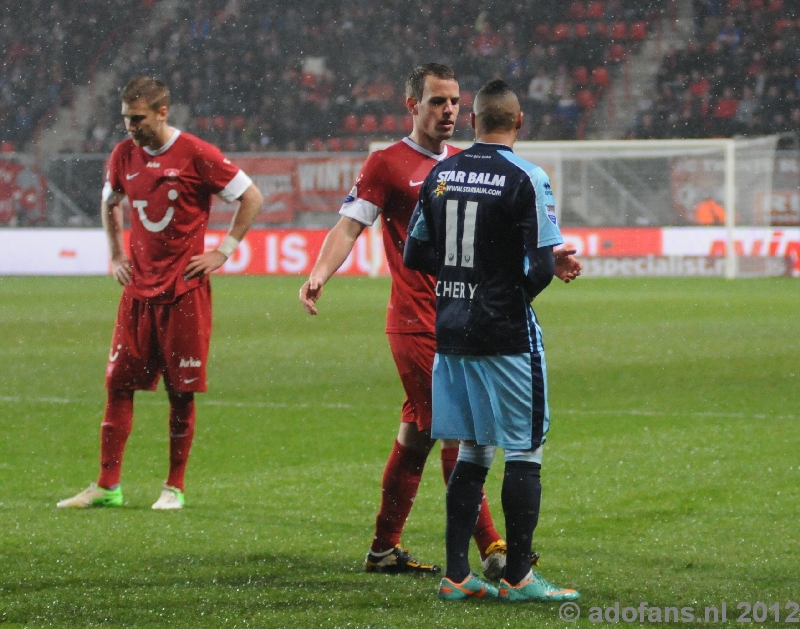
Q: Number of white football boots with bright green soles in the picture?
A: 2